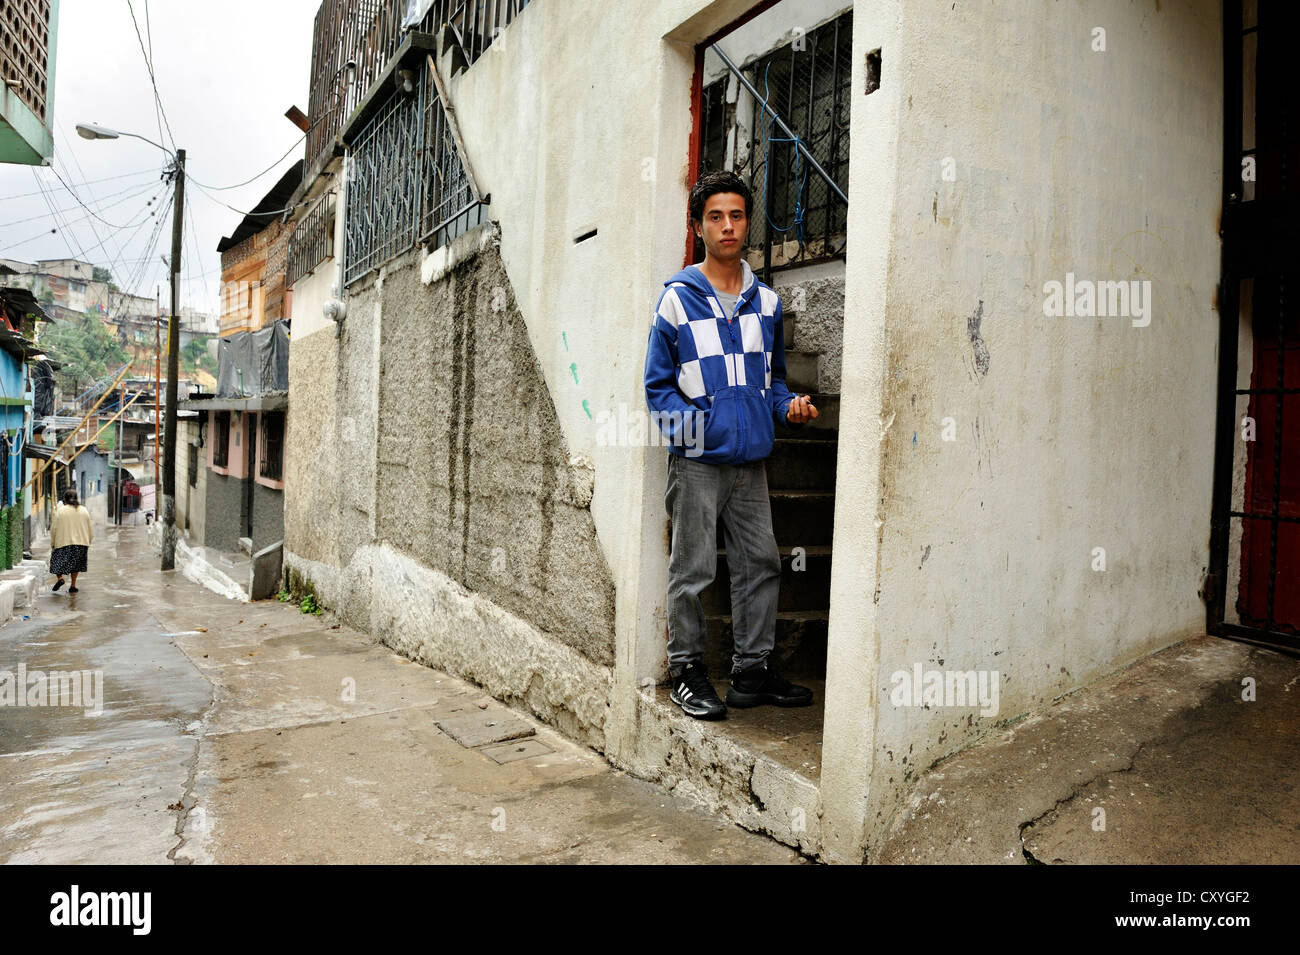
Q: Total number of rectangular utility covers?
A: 2